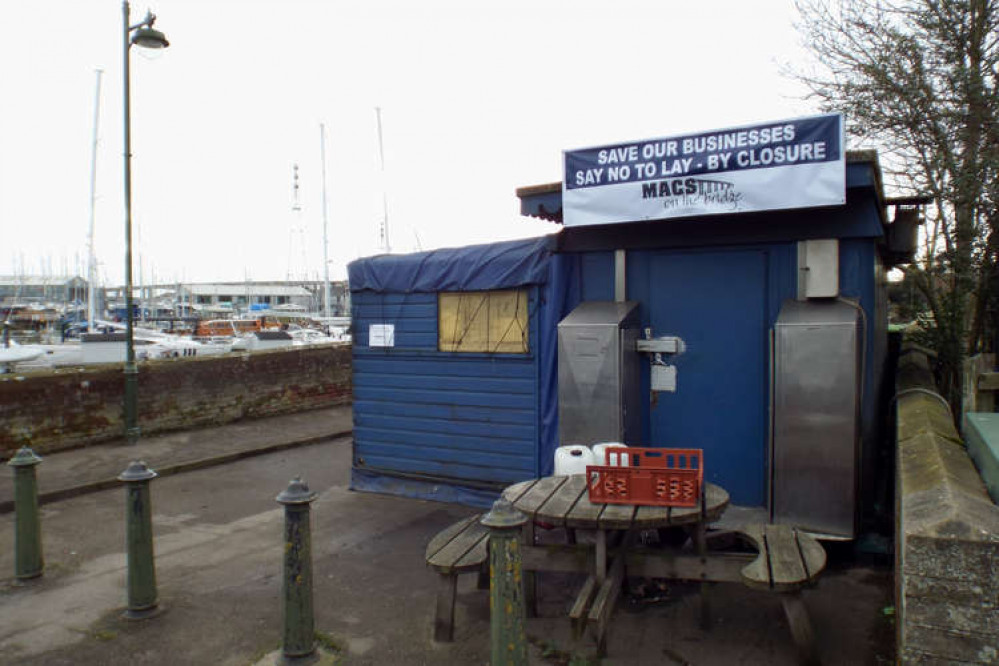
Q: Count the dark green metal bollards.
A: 4